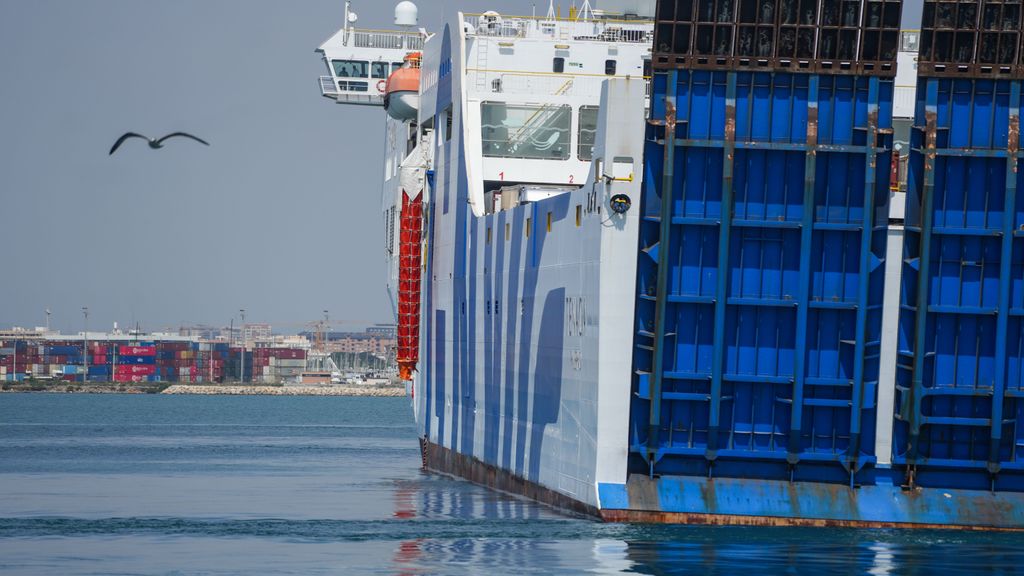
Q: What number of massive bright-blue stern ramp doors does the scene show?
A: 2